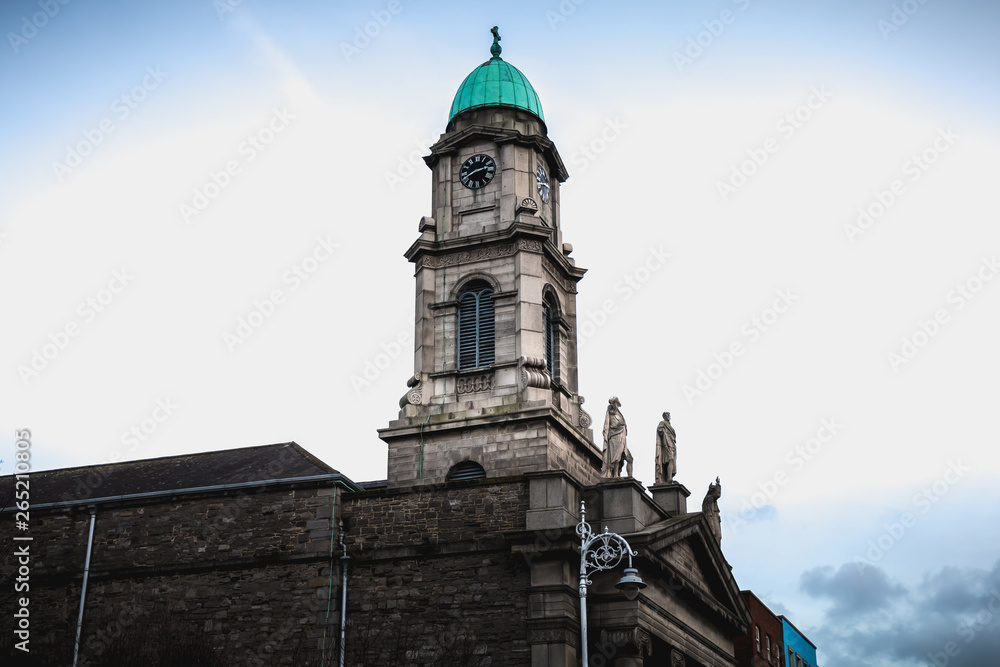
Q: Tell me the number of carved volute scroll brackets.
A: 3